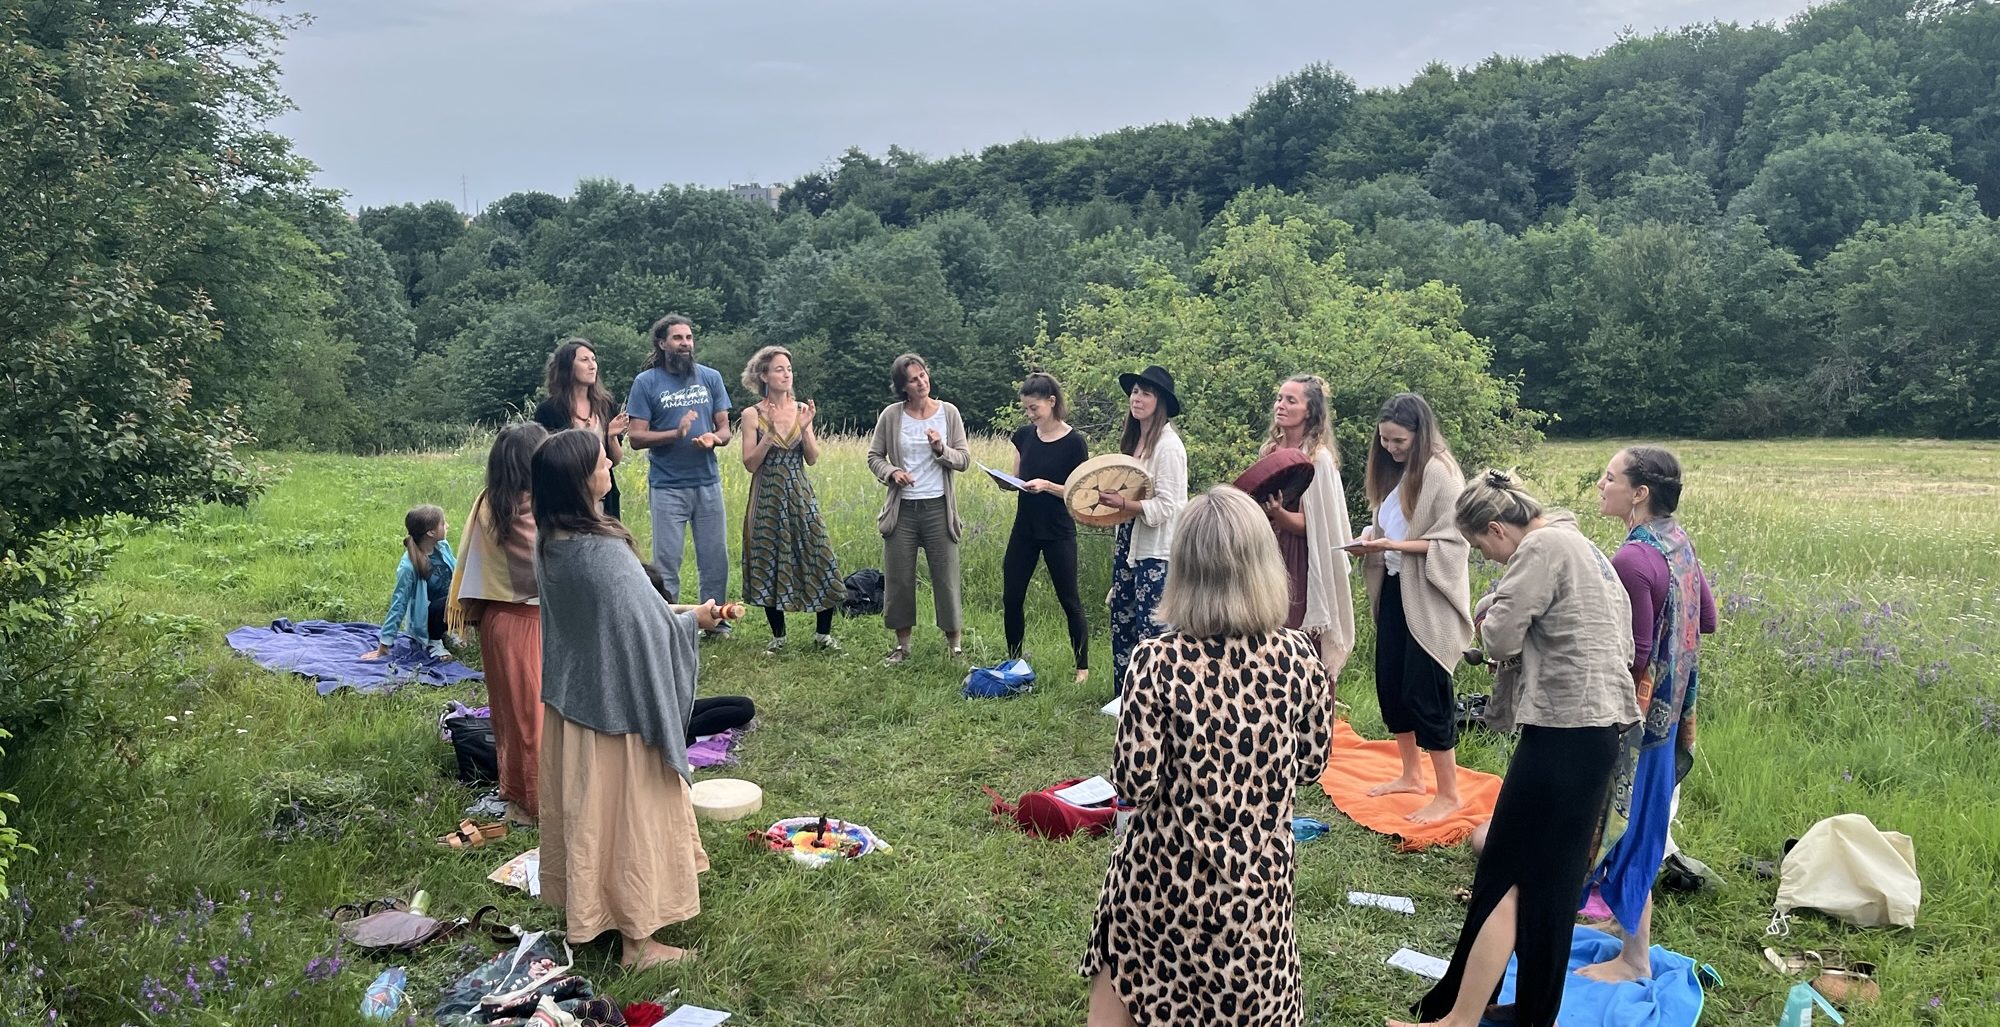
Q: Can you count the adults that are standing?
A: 13